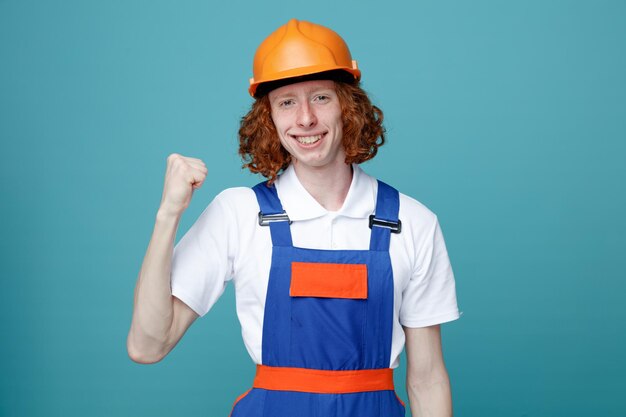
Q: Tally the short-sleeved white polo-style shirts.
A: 1